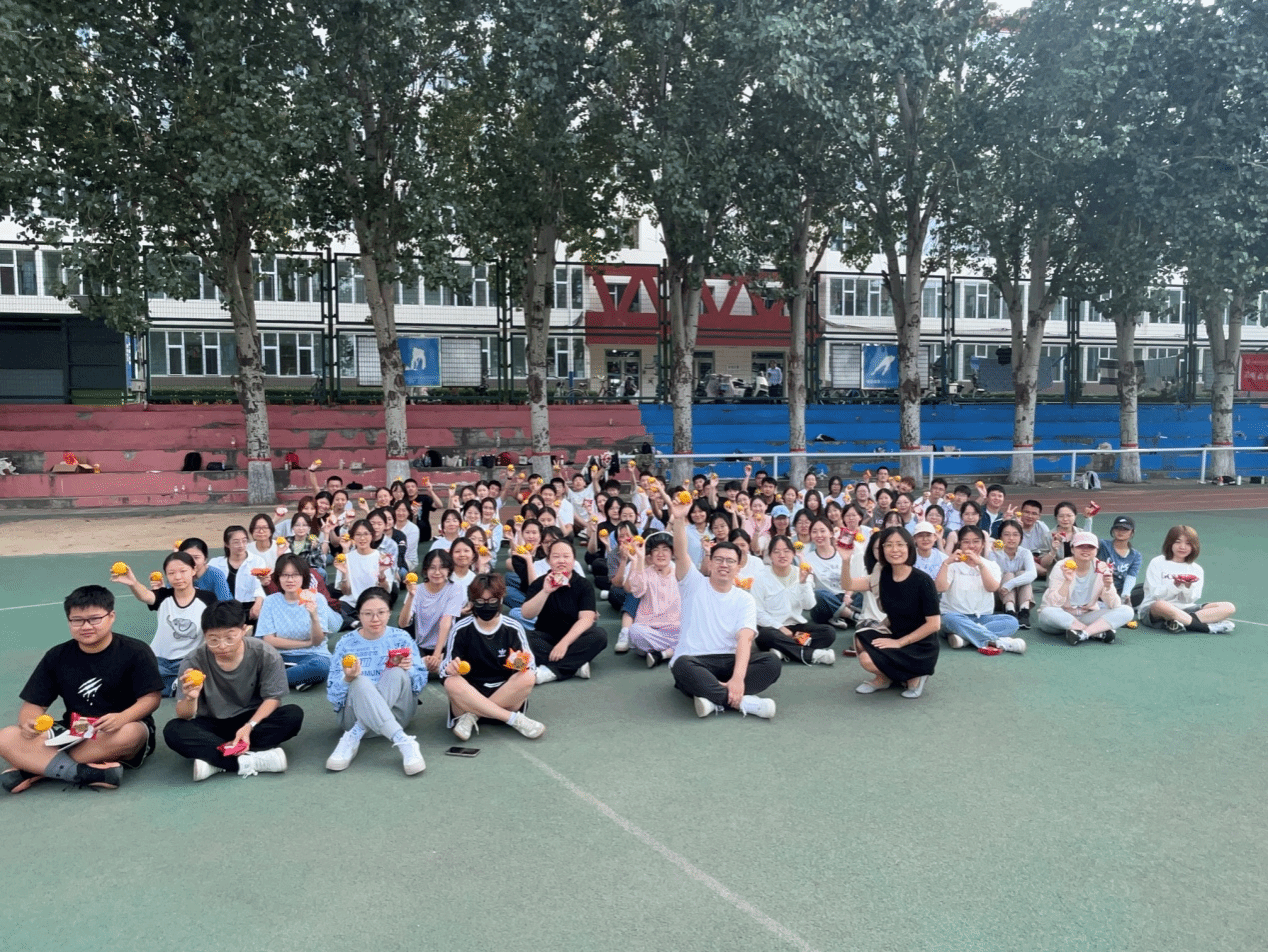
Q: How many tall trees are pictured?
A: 9